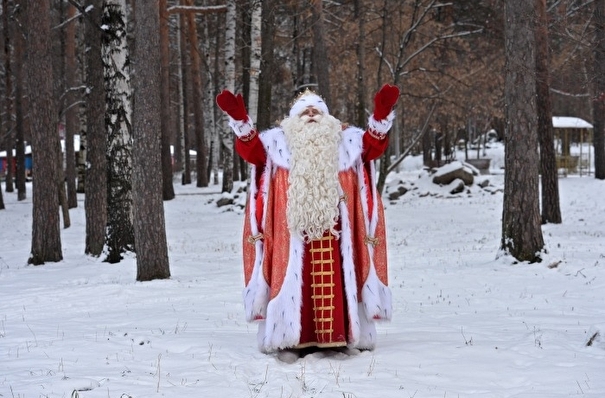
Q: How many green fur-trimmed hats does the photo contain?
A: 0